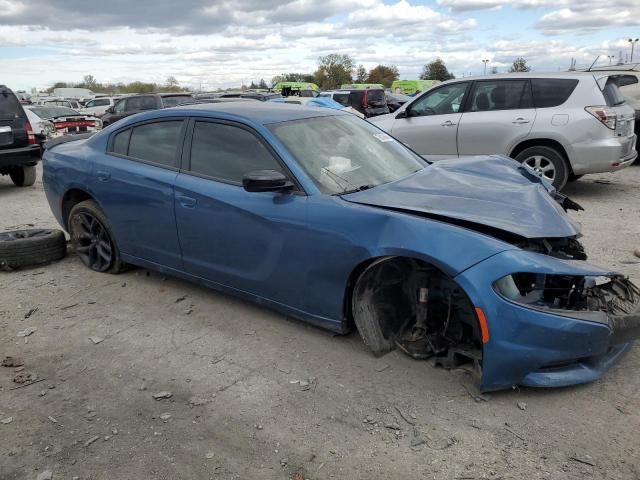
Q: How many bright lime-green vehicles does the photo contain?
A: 3